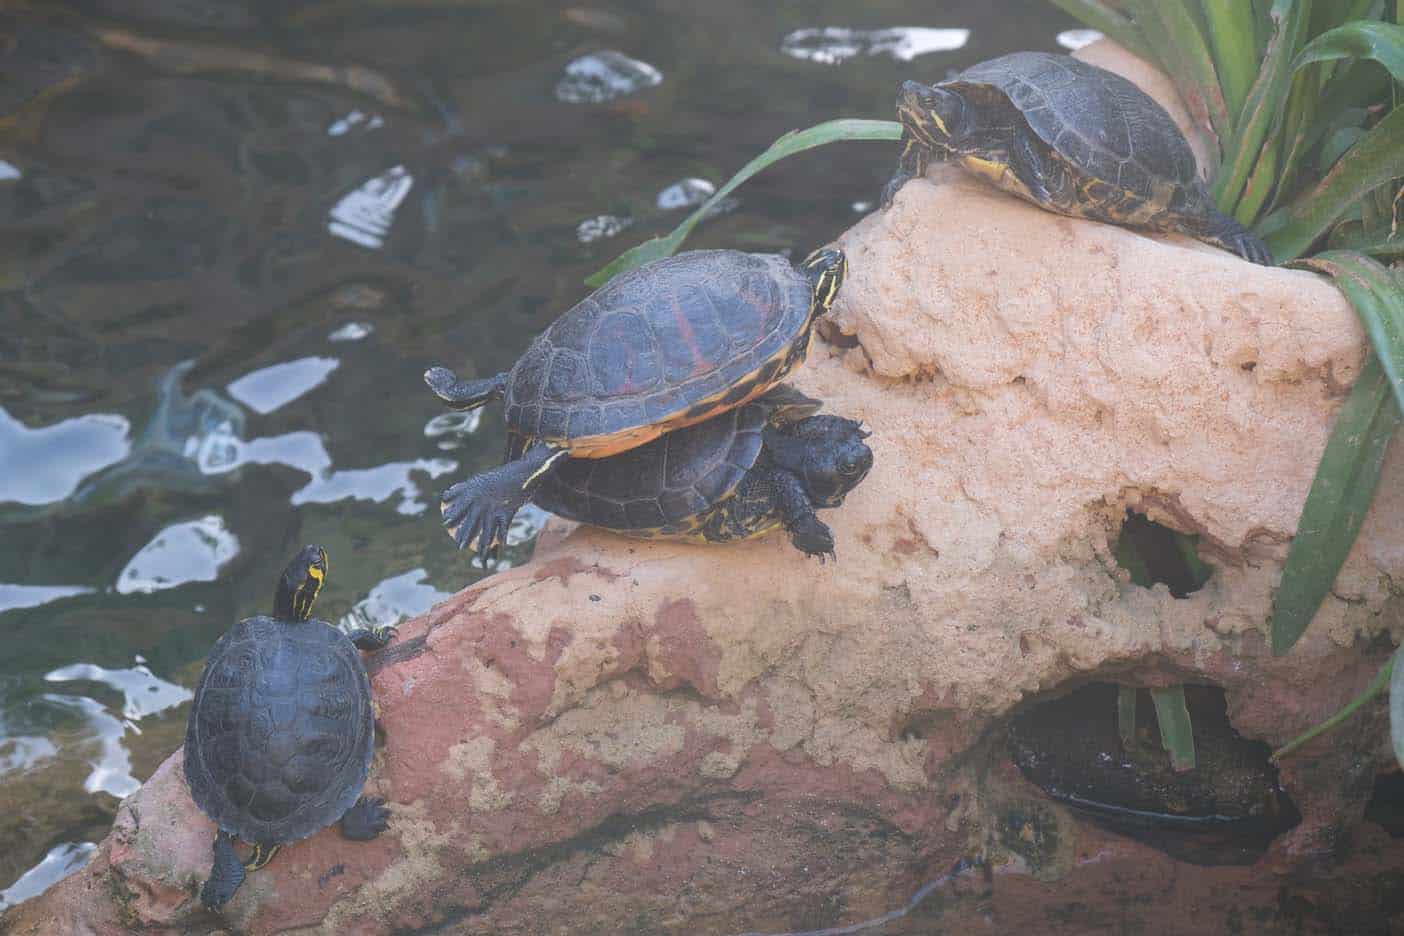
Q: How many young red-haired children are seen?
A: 0